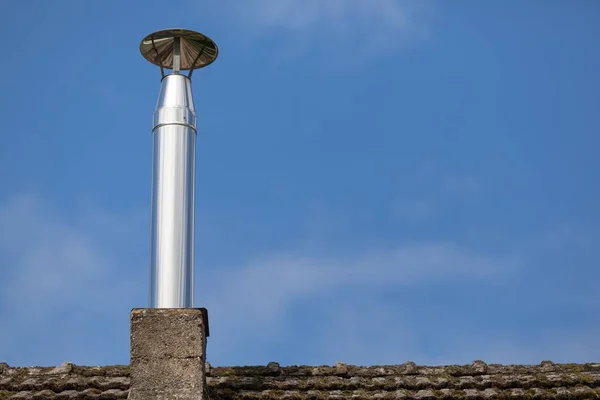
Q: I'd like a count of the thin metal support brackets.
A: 3